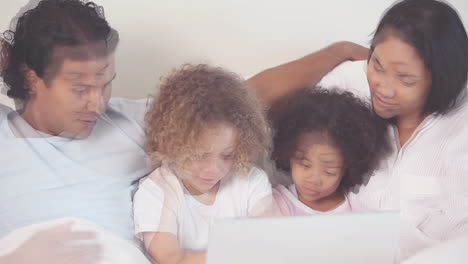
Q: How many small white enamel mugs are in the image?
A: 0